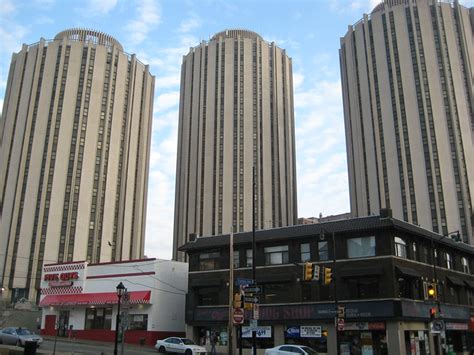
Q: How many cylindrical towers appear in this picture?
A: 3